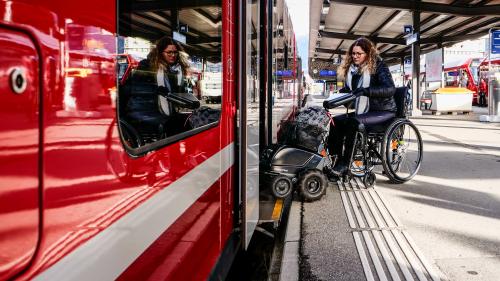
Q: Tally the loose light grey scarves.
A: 1